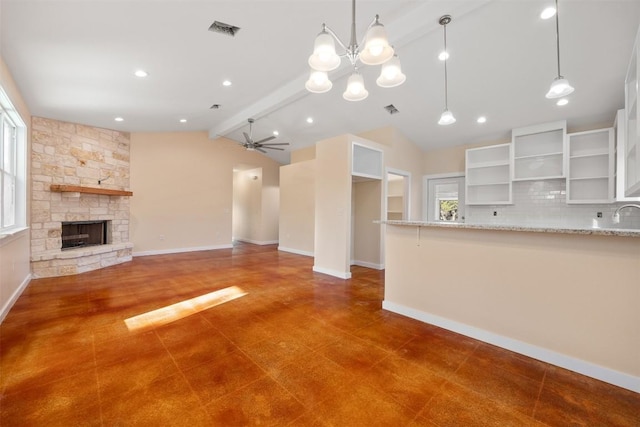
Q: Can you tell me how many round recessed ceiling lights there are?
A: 10